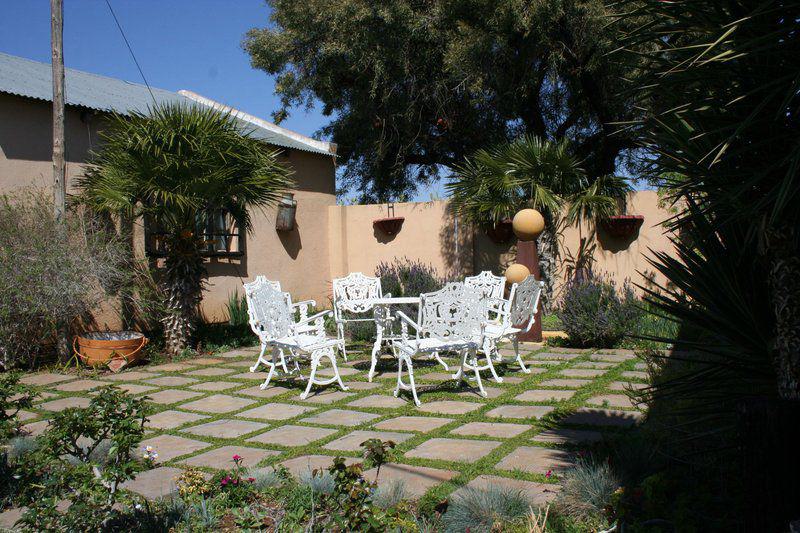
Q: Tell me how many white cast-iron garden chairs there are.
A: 6